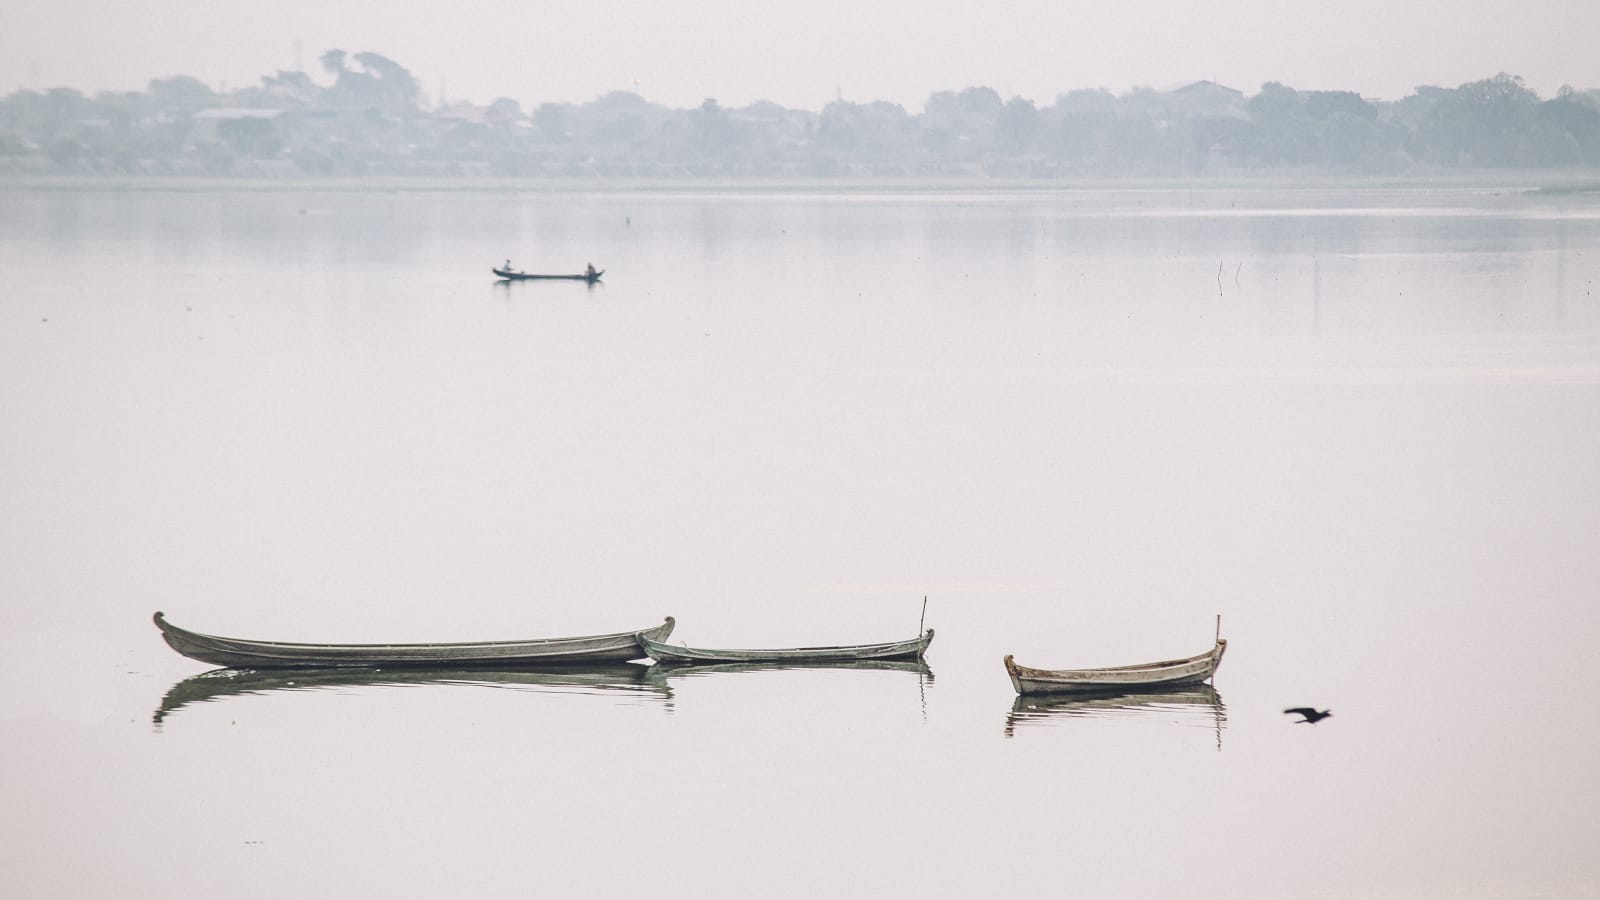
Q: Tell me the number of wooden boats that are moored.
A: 3